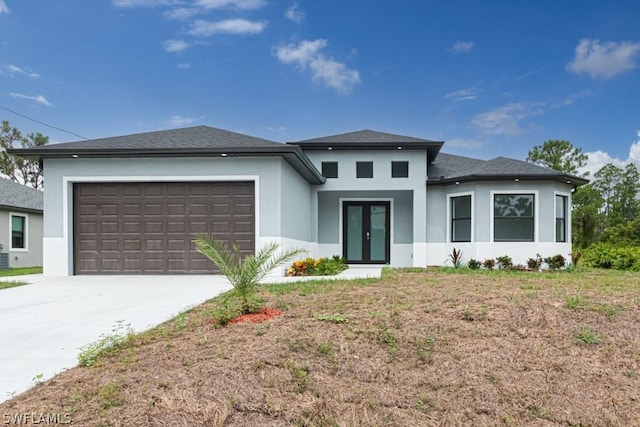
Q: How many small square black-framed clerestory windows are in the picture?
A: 3